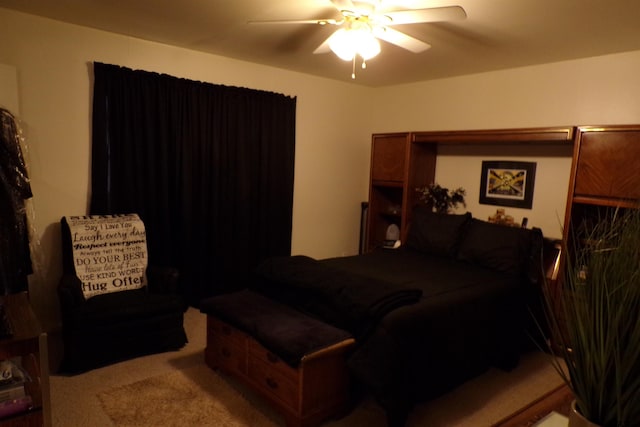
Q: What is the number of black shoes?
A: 0